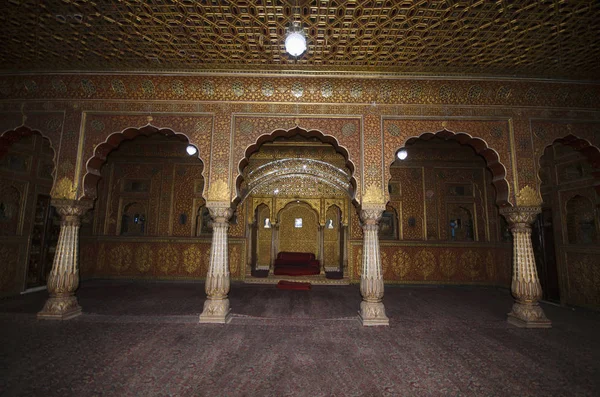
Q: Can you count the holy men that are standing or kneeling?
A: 0